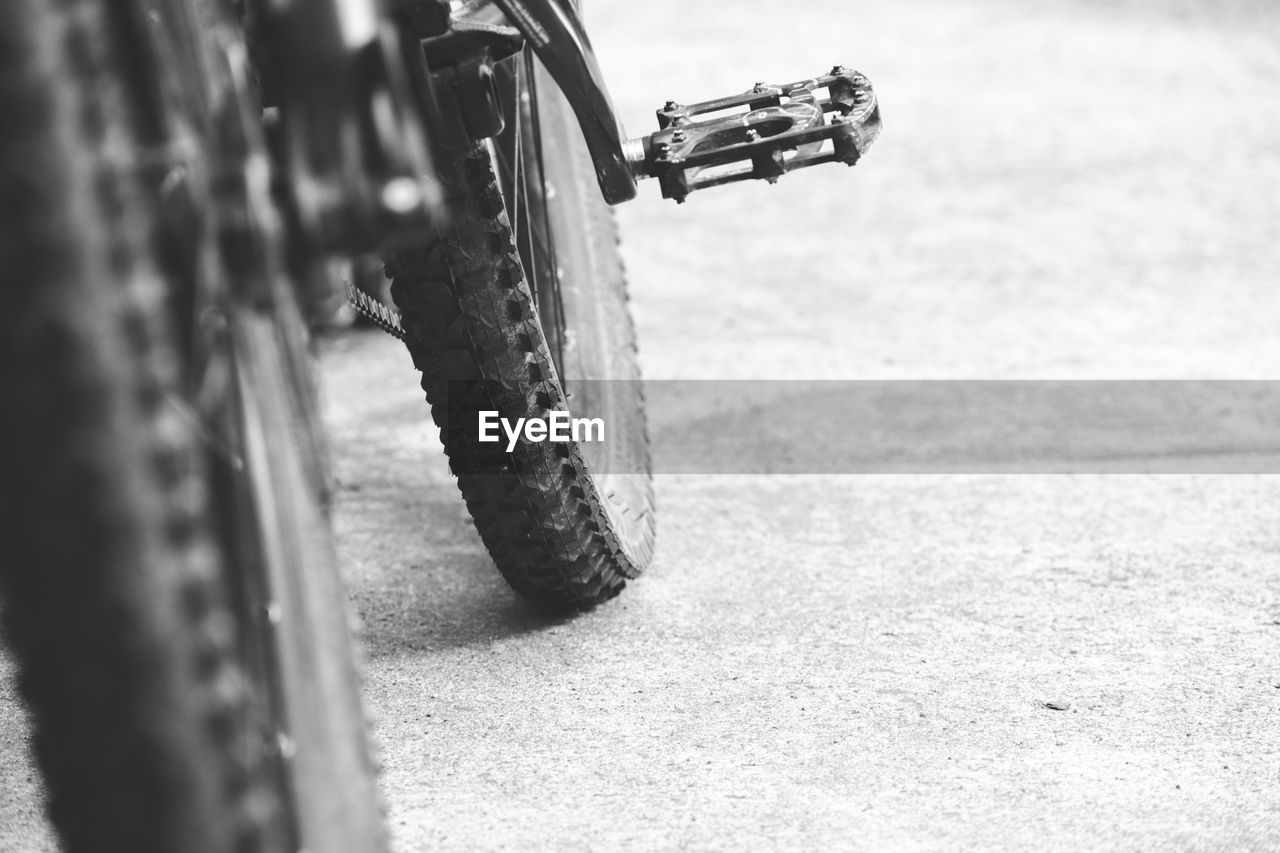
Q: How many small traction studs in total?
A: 13